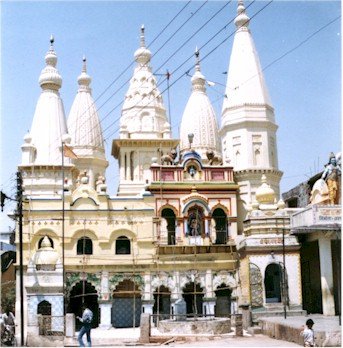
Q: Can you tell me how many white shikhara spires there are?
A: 5